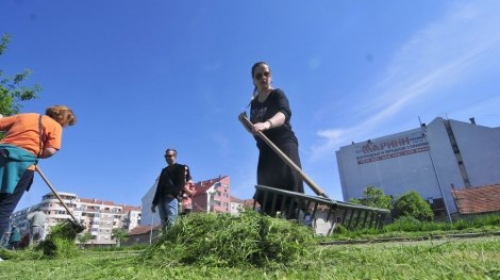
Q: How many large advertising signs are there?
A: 1